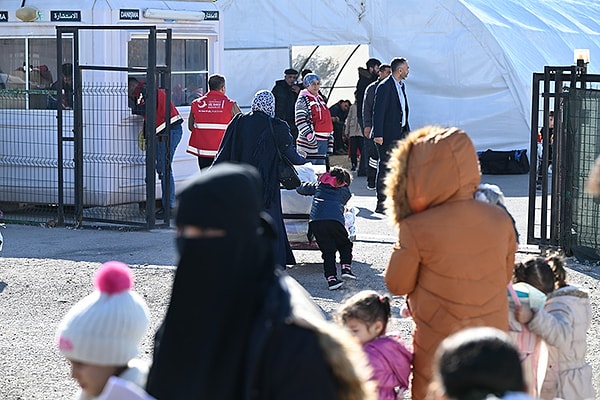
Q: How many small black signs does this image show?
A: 4